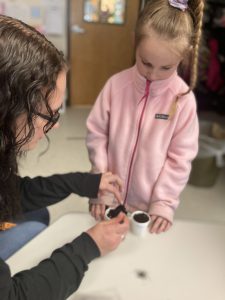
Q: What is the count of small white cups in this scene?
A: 2